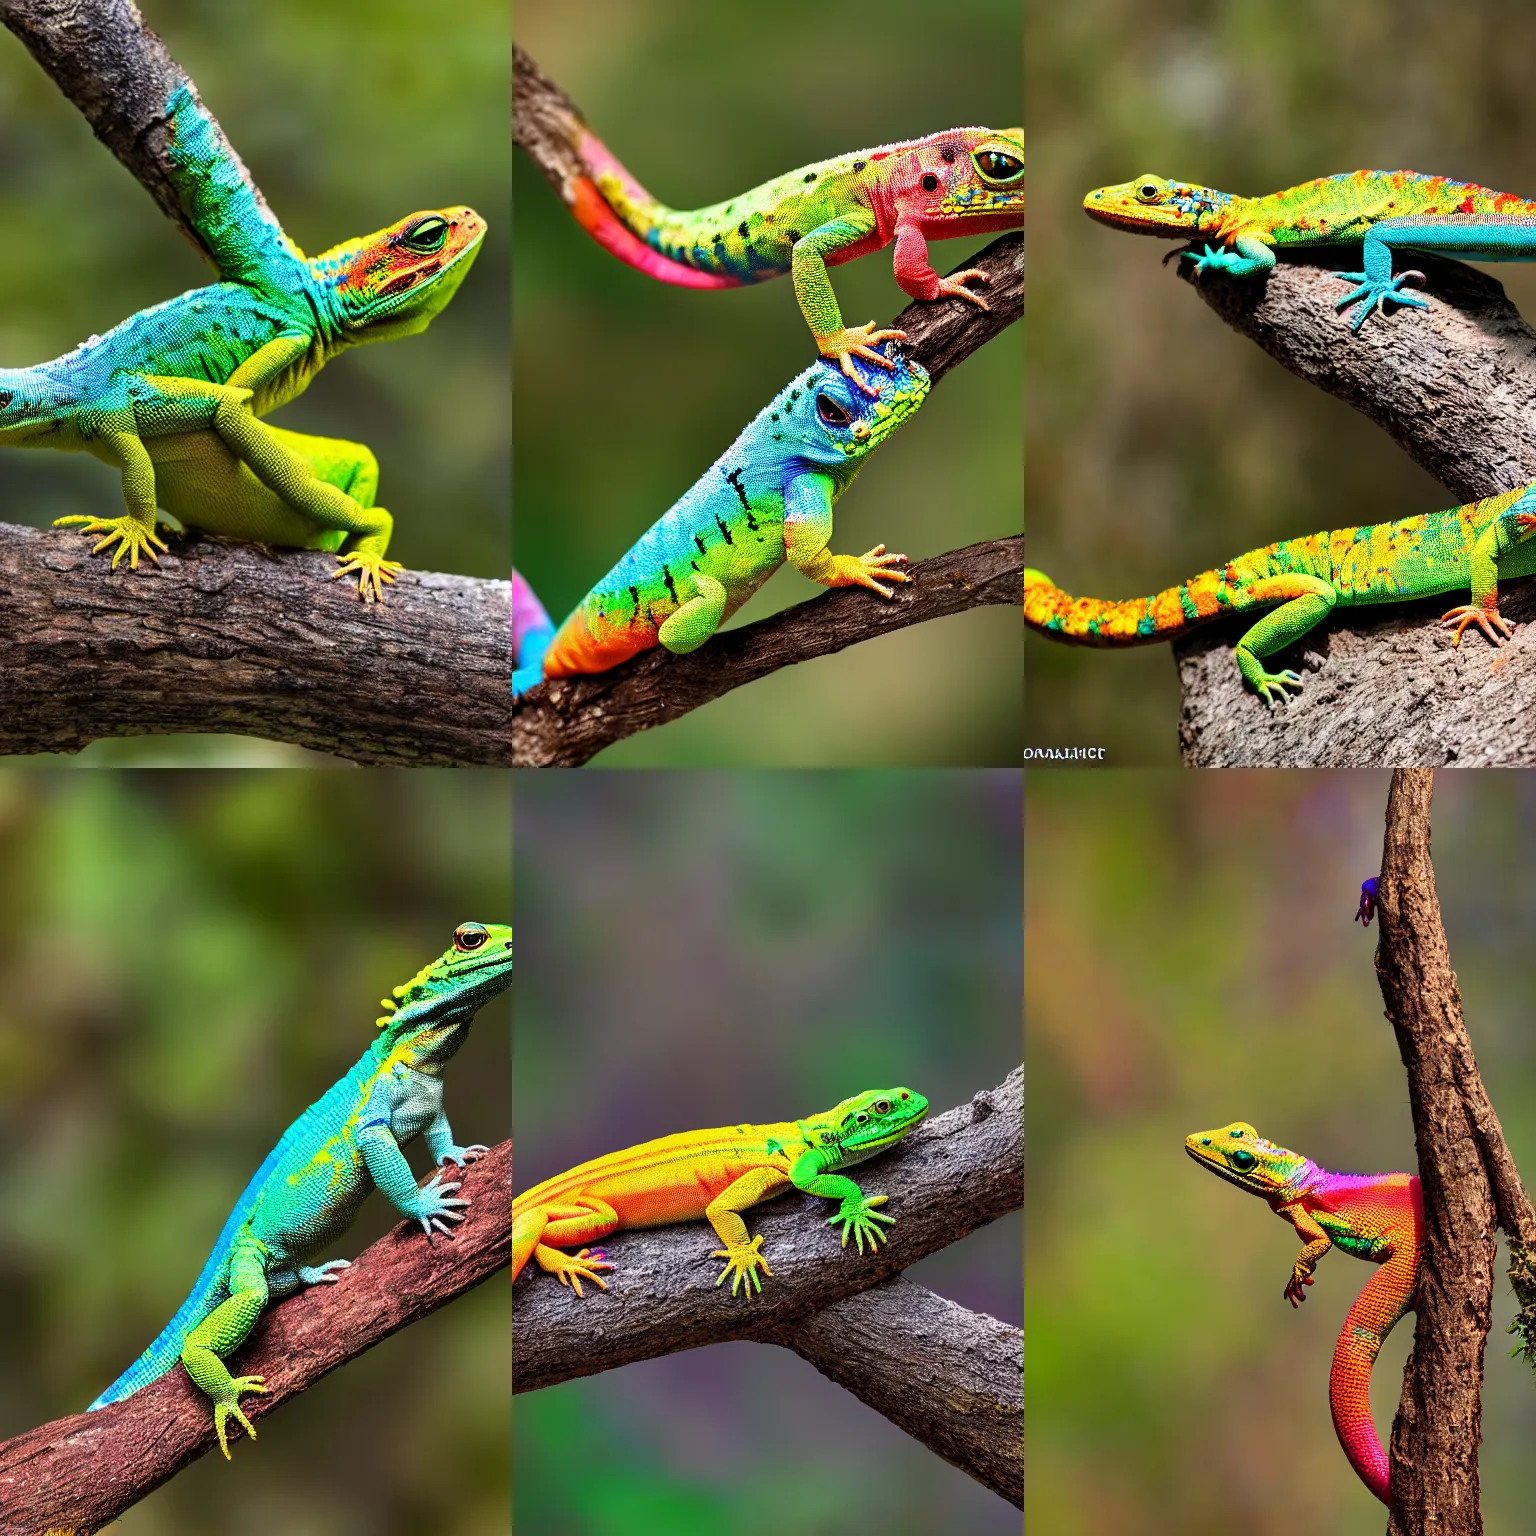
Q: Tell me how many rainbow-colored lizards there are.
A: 8